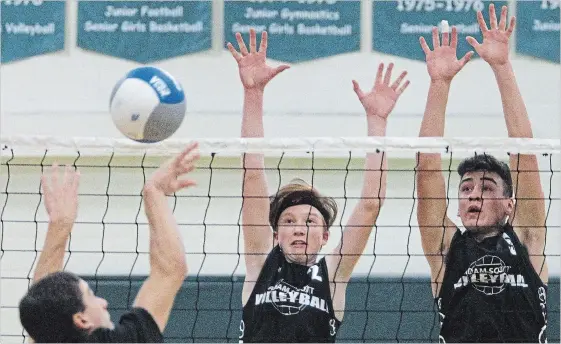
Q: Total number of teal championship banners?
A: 5